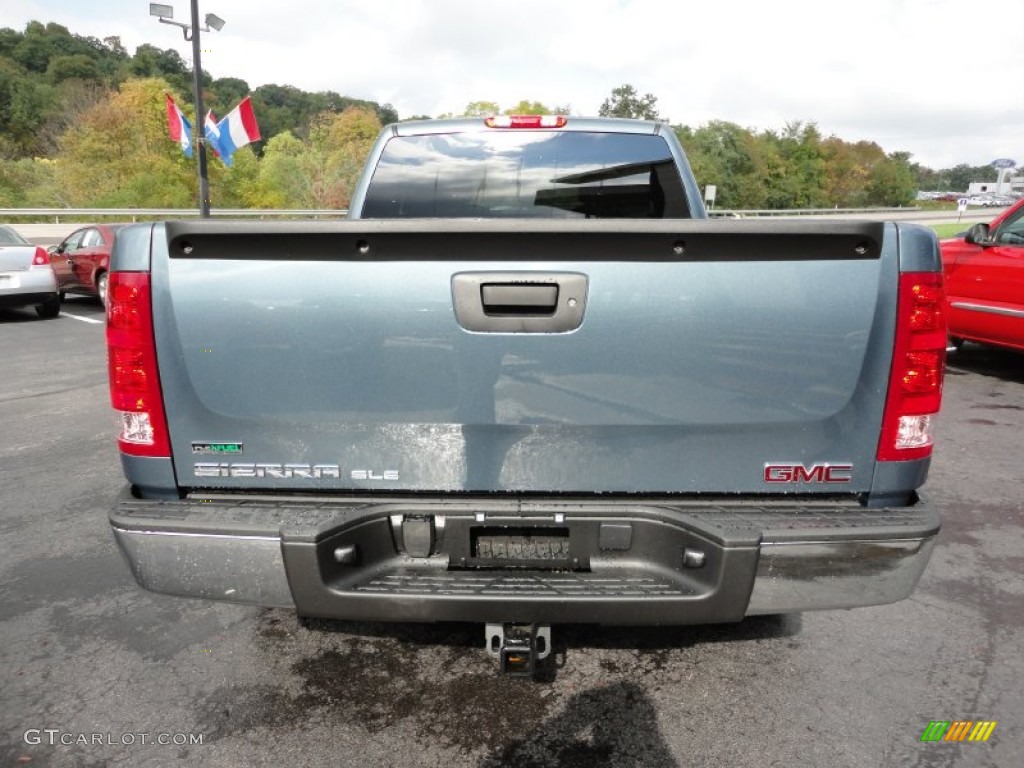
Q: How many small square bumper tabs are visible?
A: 2